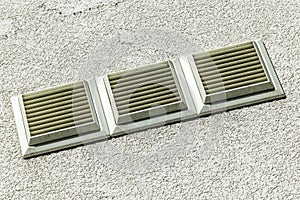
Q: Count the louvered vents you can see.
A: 3